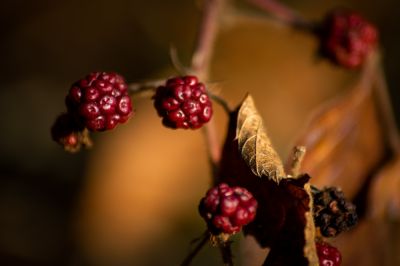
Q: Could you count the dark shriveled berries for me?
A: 1